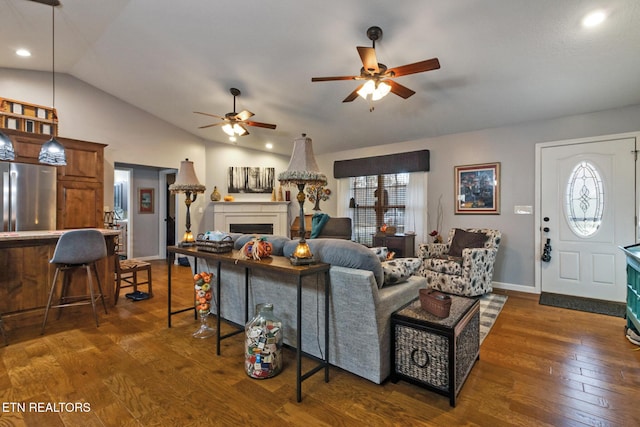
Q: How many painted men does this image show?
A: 3